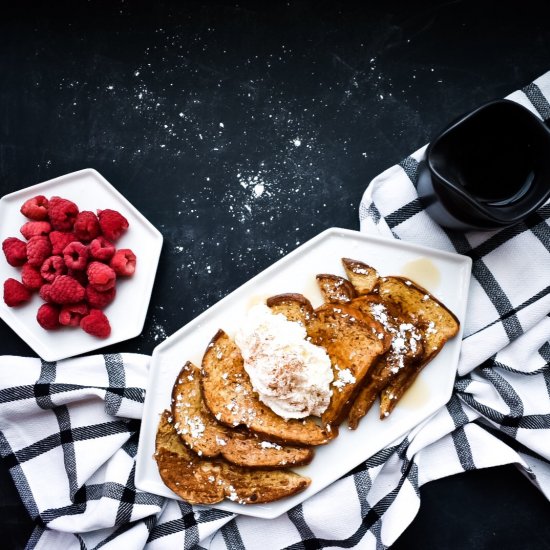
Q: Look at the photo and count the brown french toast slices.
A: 6